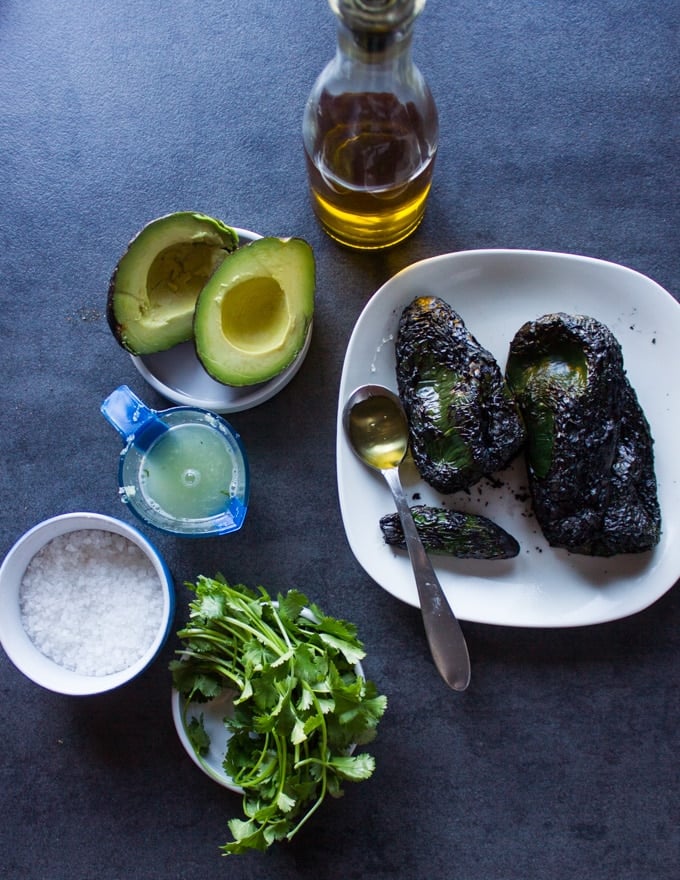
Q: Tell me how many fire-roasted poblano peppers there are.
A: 2